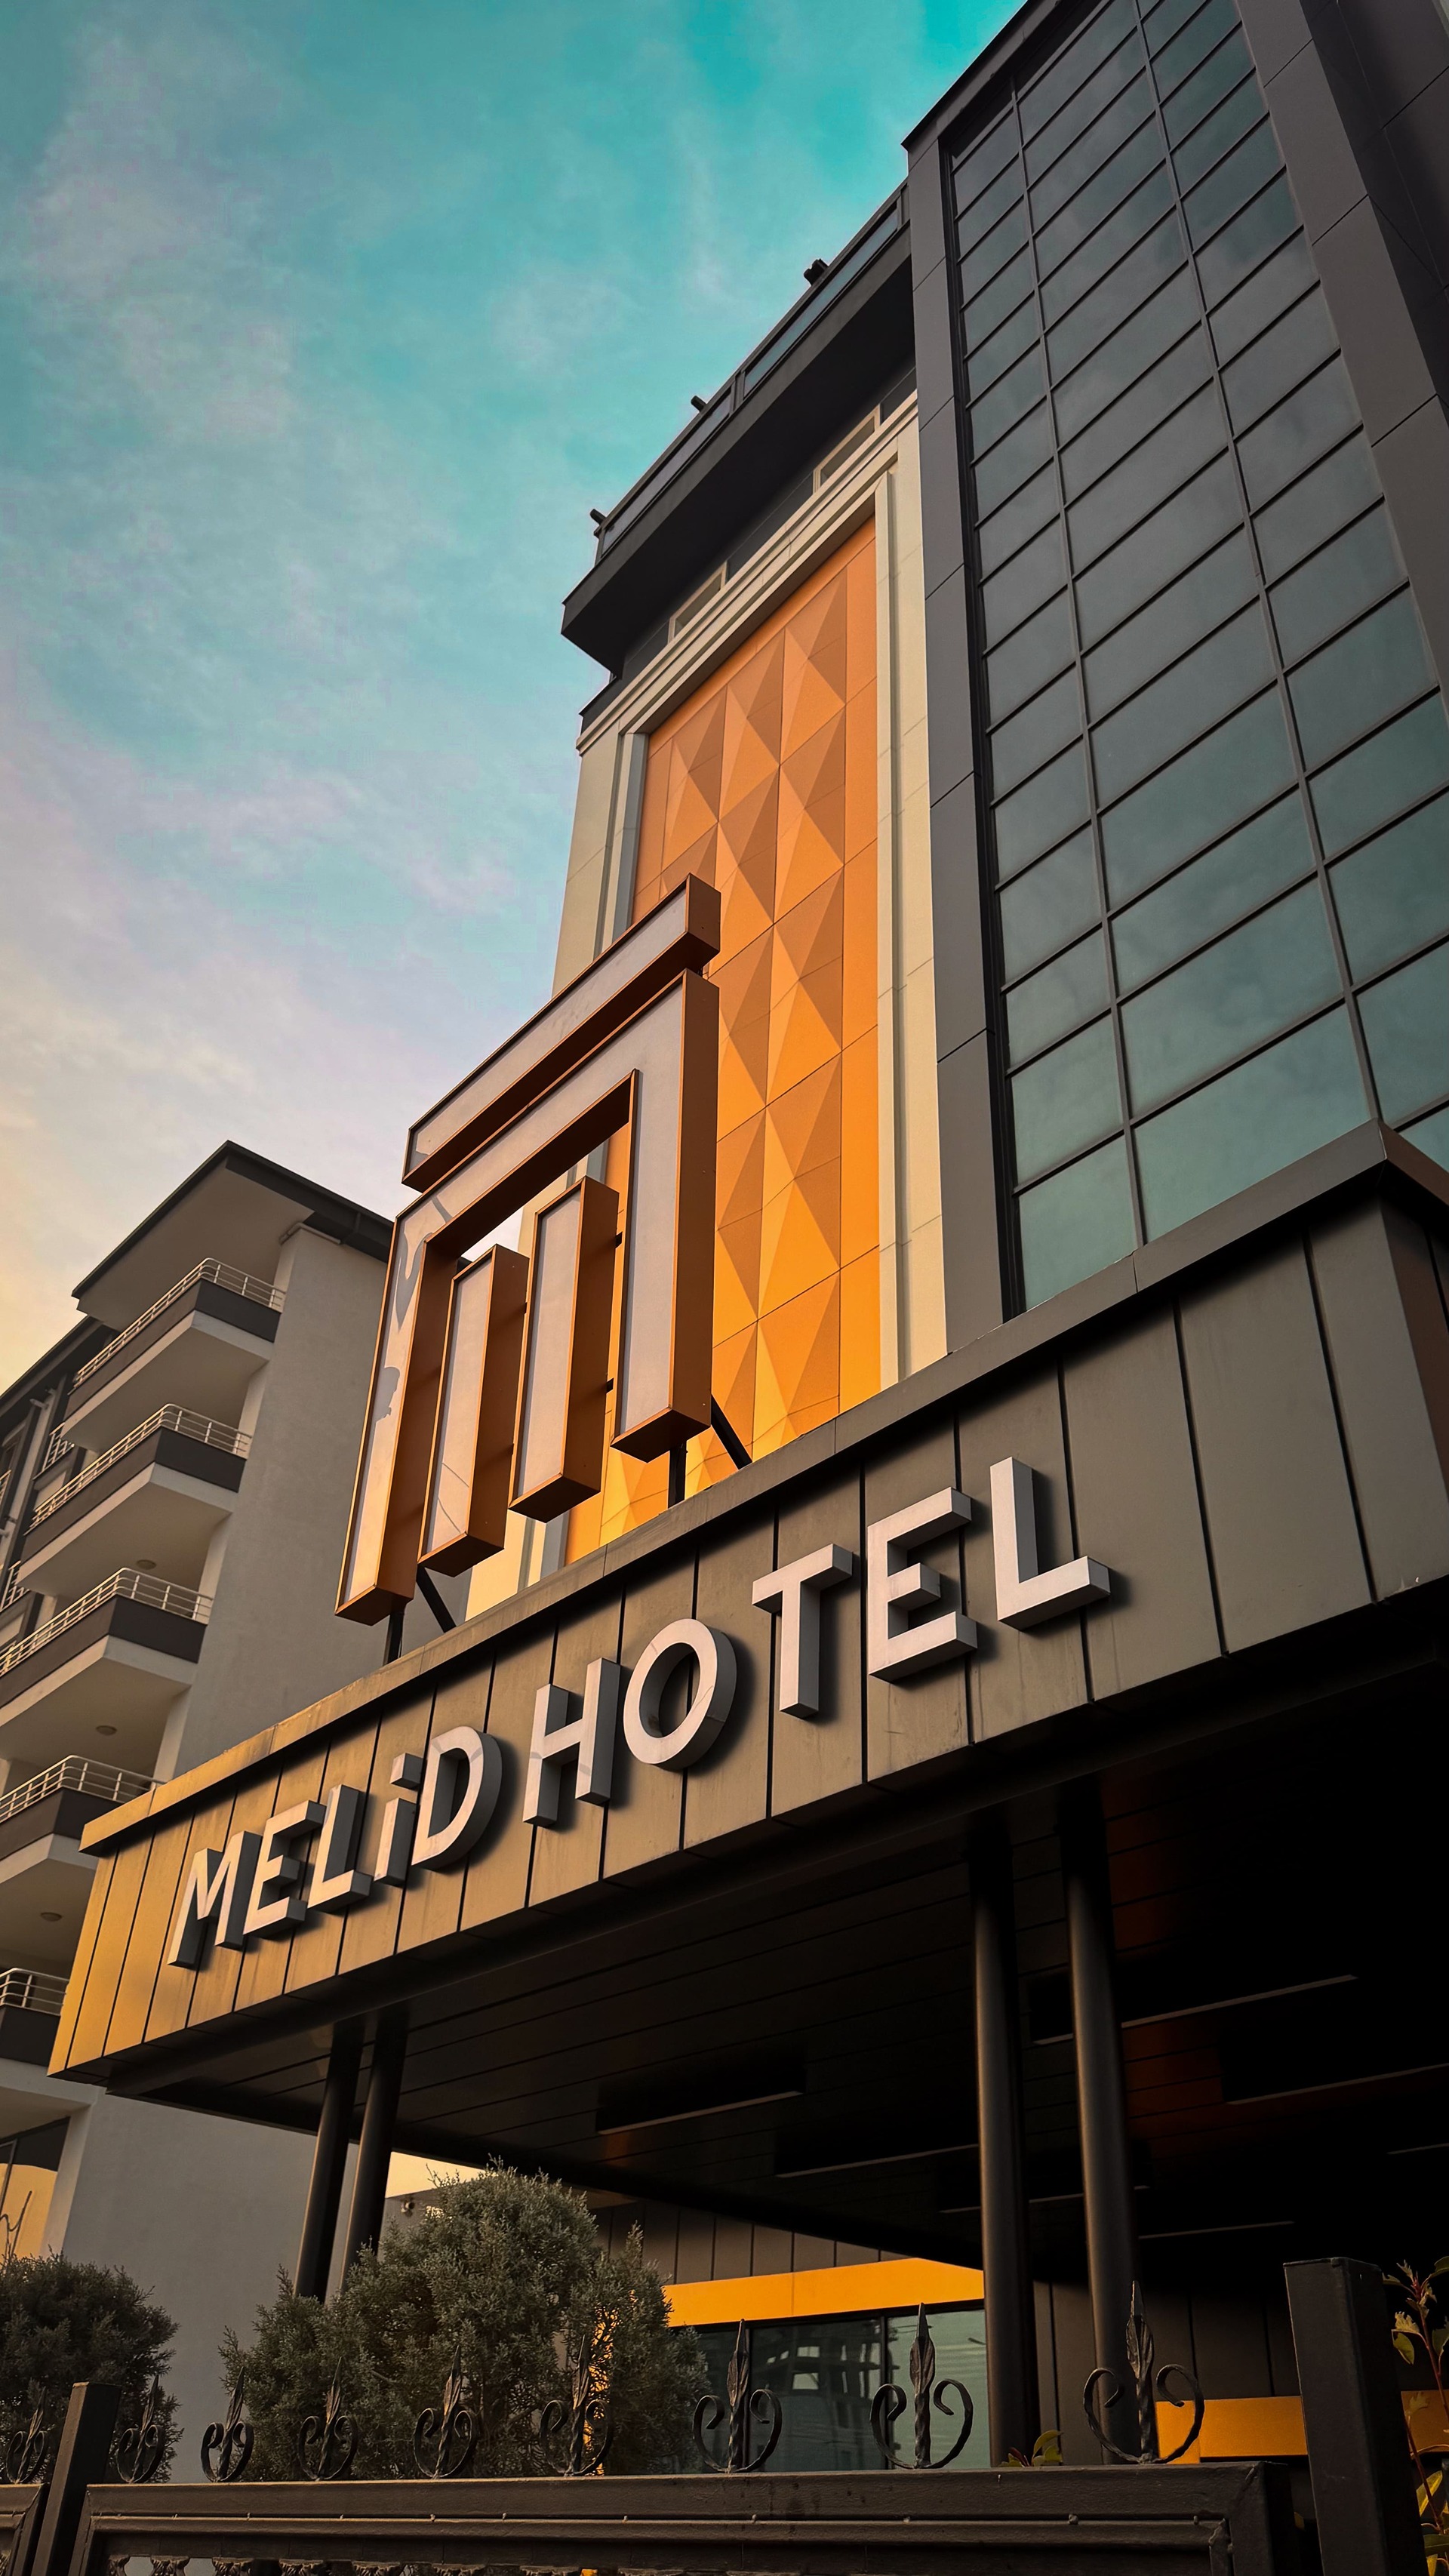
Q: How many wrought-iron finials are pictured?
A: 9